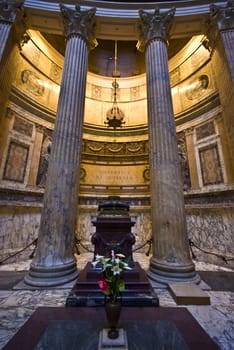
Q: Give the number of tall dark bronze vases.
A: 1